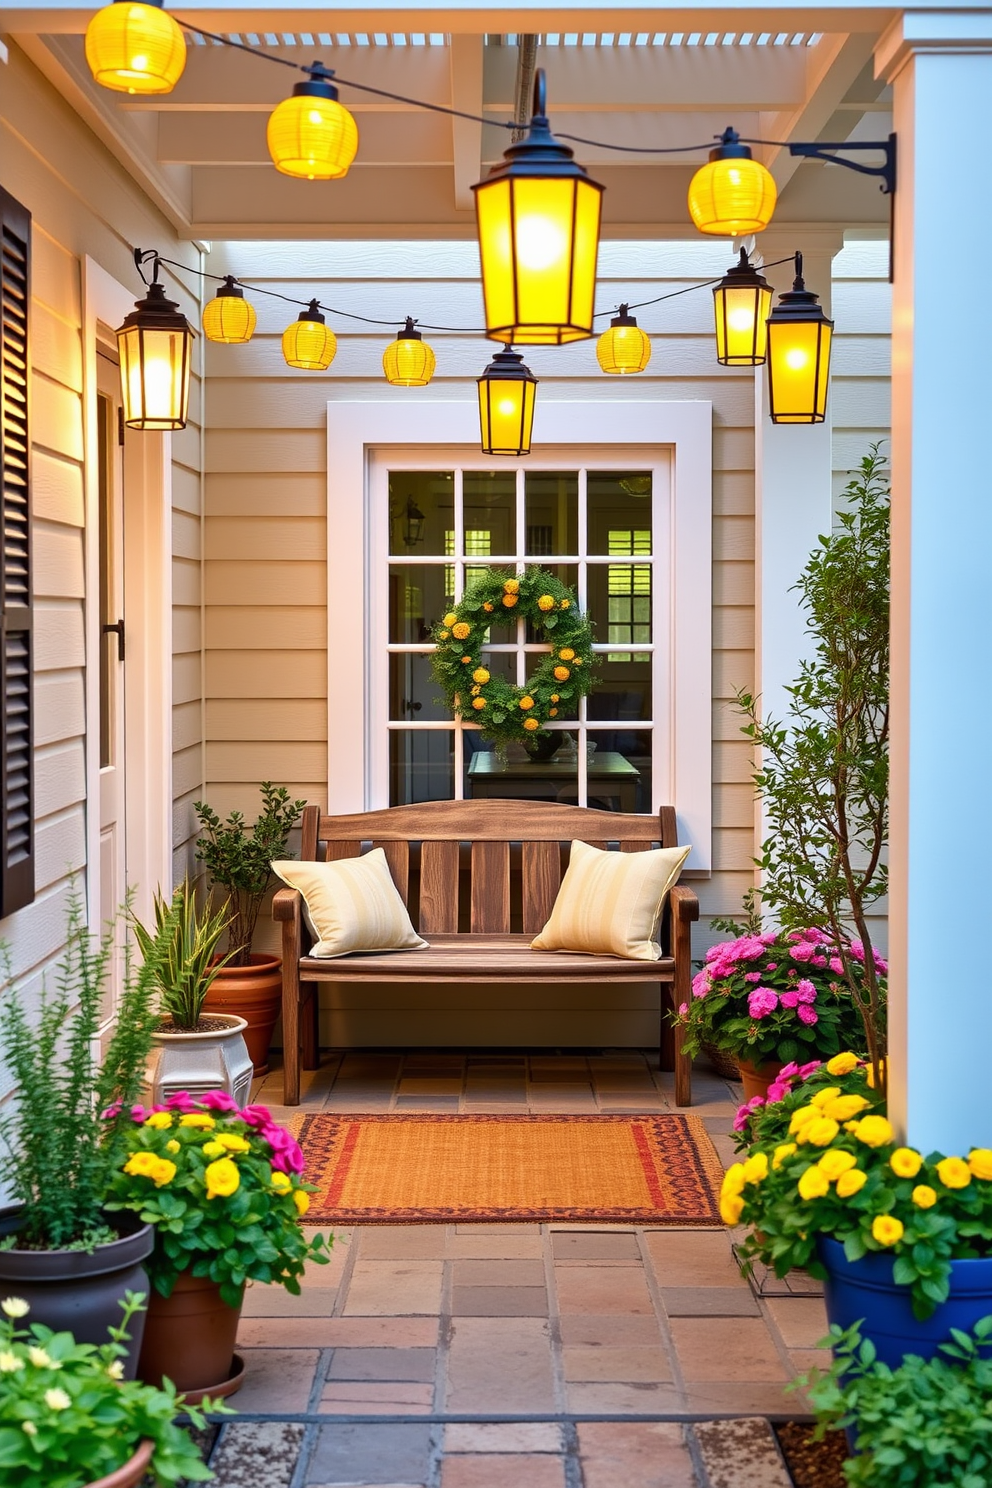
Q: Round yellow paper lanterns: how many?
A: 7